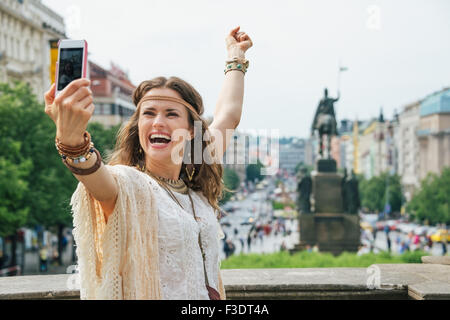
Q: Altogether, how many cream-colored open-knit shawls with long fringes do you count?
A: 1